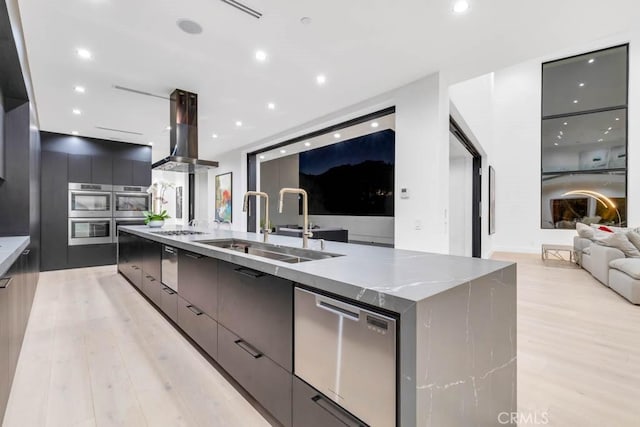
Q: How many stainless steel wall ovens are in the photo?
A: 4